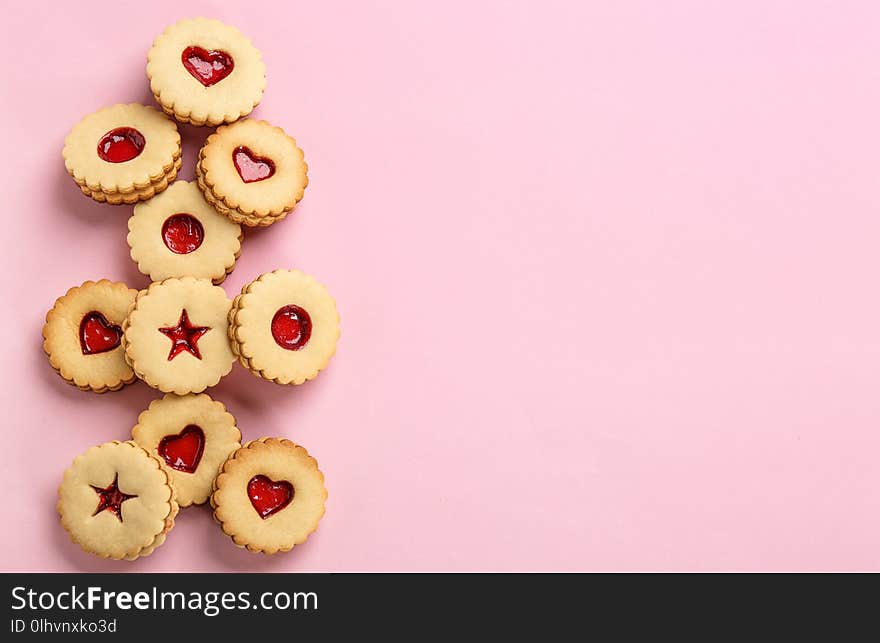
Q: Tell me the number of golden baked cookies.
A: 10